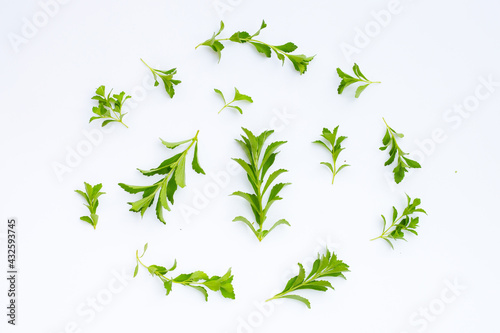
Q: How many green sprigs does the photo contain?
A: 13